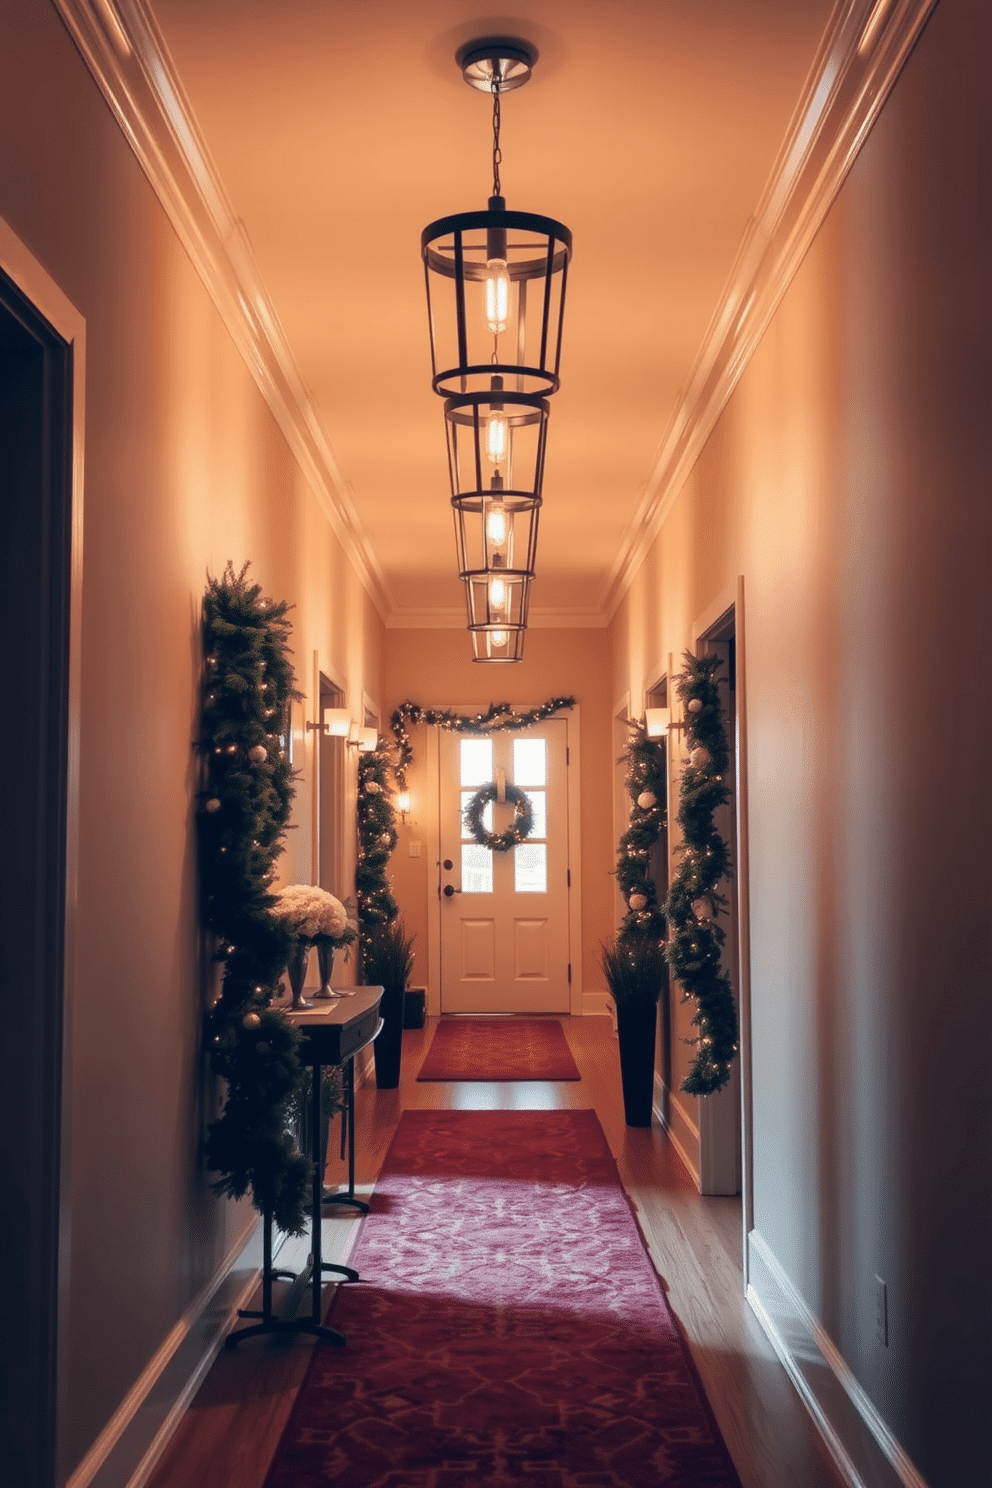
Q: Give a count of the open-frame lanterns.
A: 5